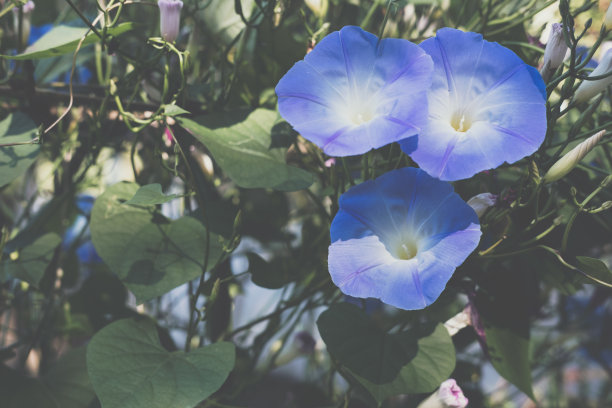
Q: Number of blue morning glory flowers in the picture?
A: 3